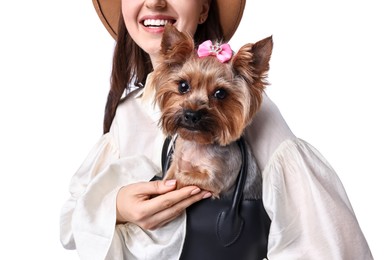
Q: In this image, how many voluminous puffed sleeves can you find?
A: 2